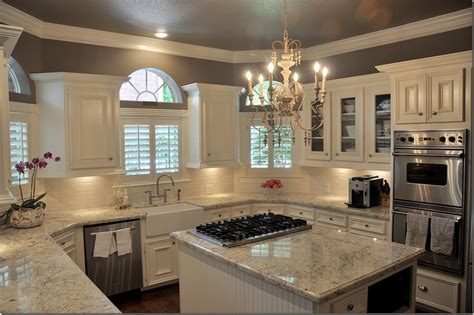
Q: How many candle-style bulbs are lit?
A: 6